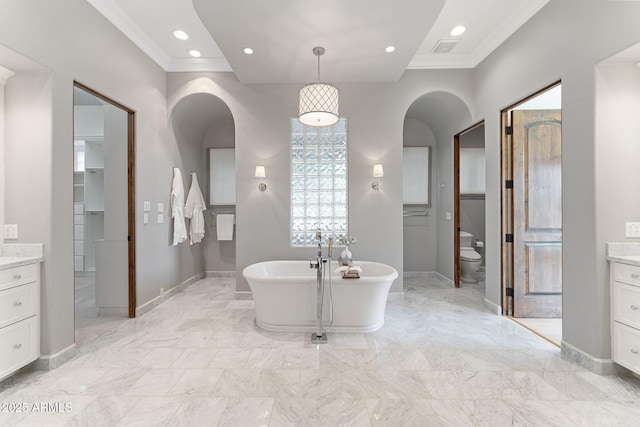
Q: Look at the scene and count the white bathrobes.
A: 2